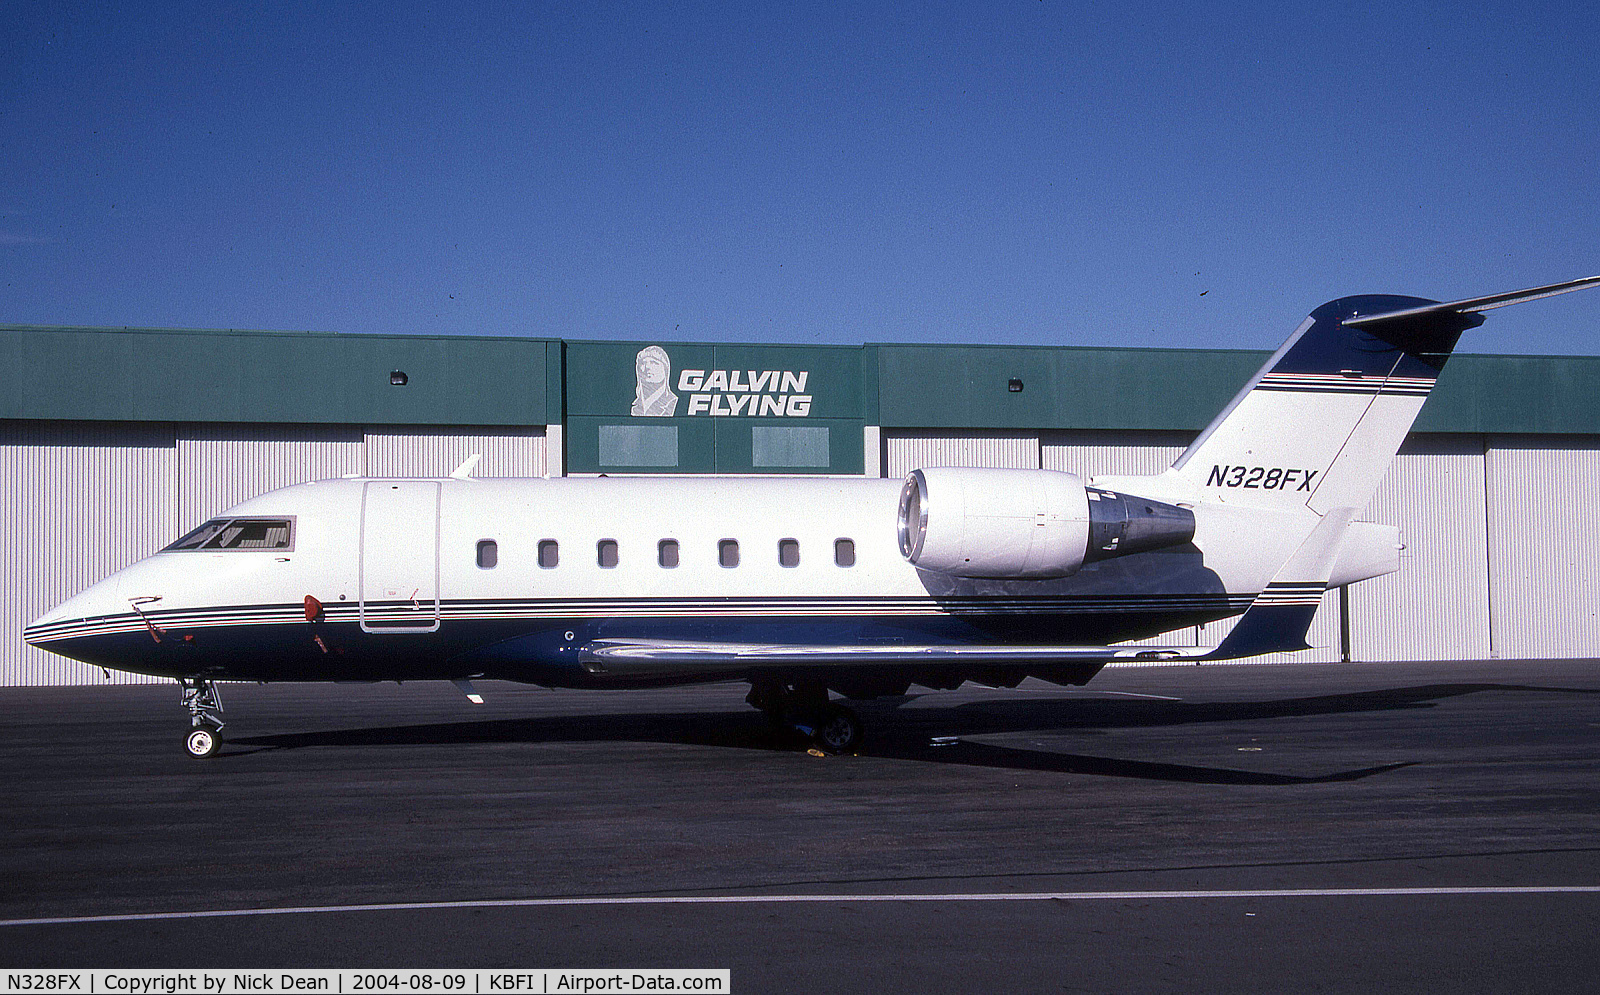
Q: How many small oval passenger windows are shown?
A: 7